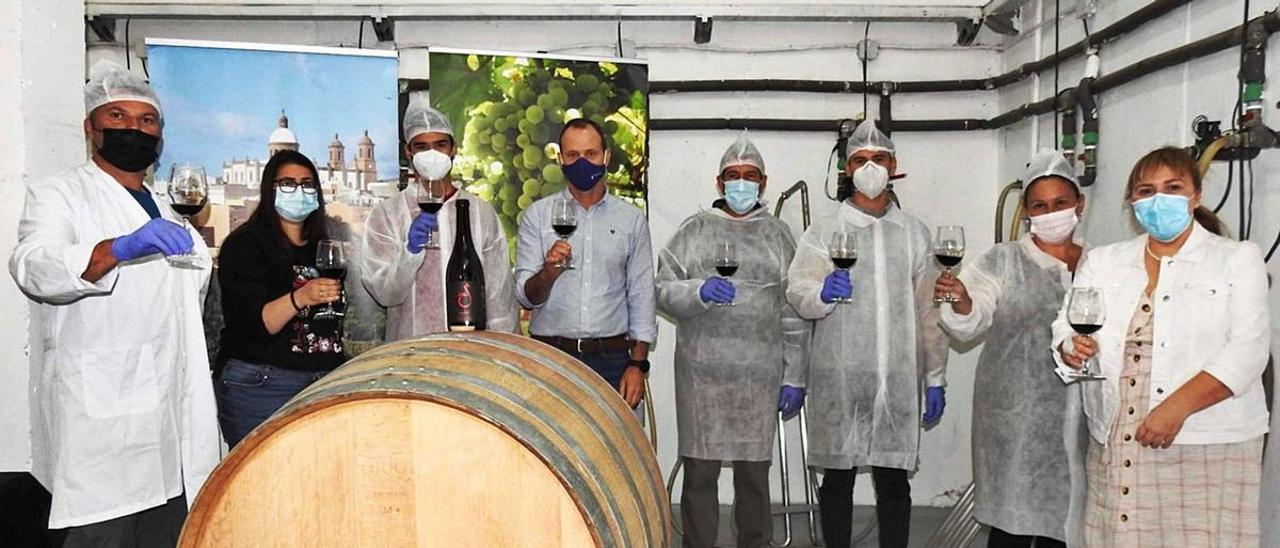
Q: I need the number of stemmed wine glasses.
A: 8